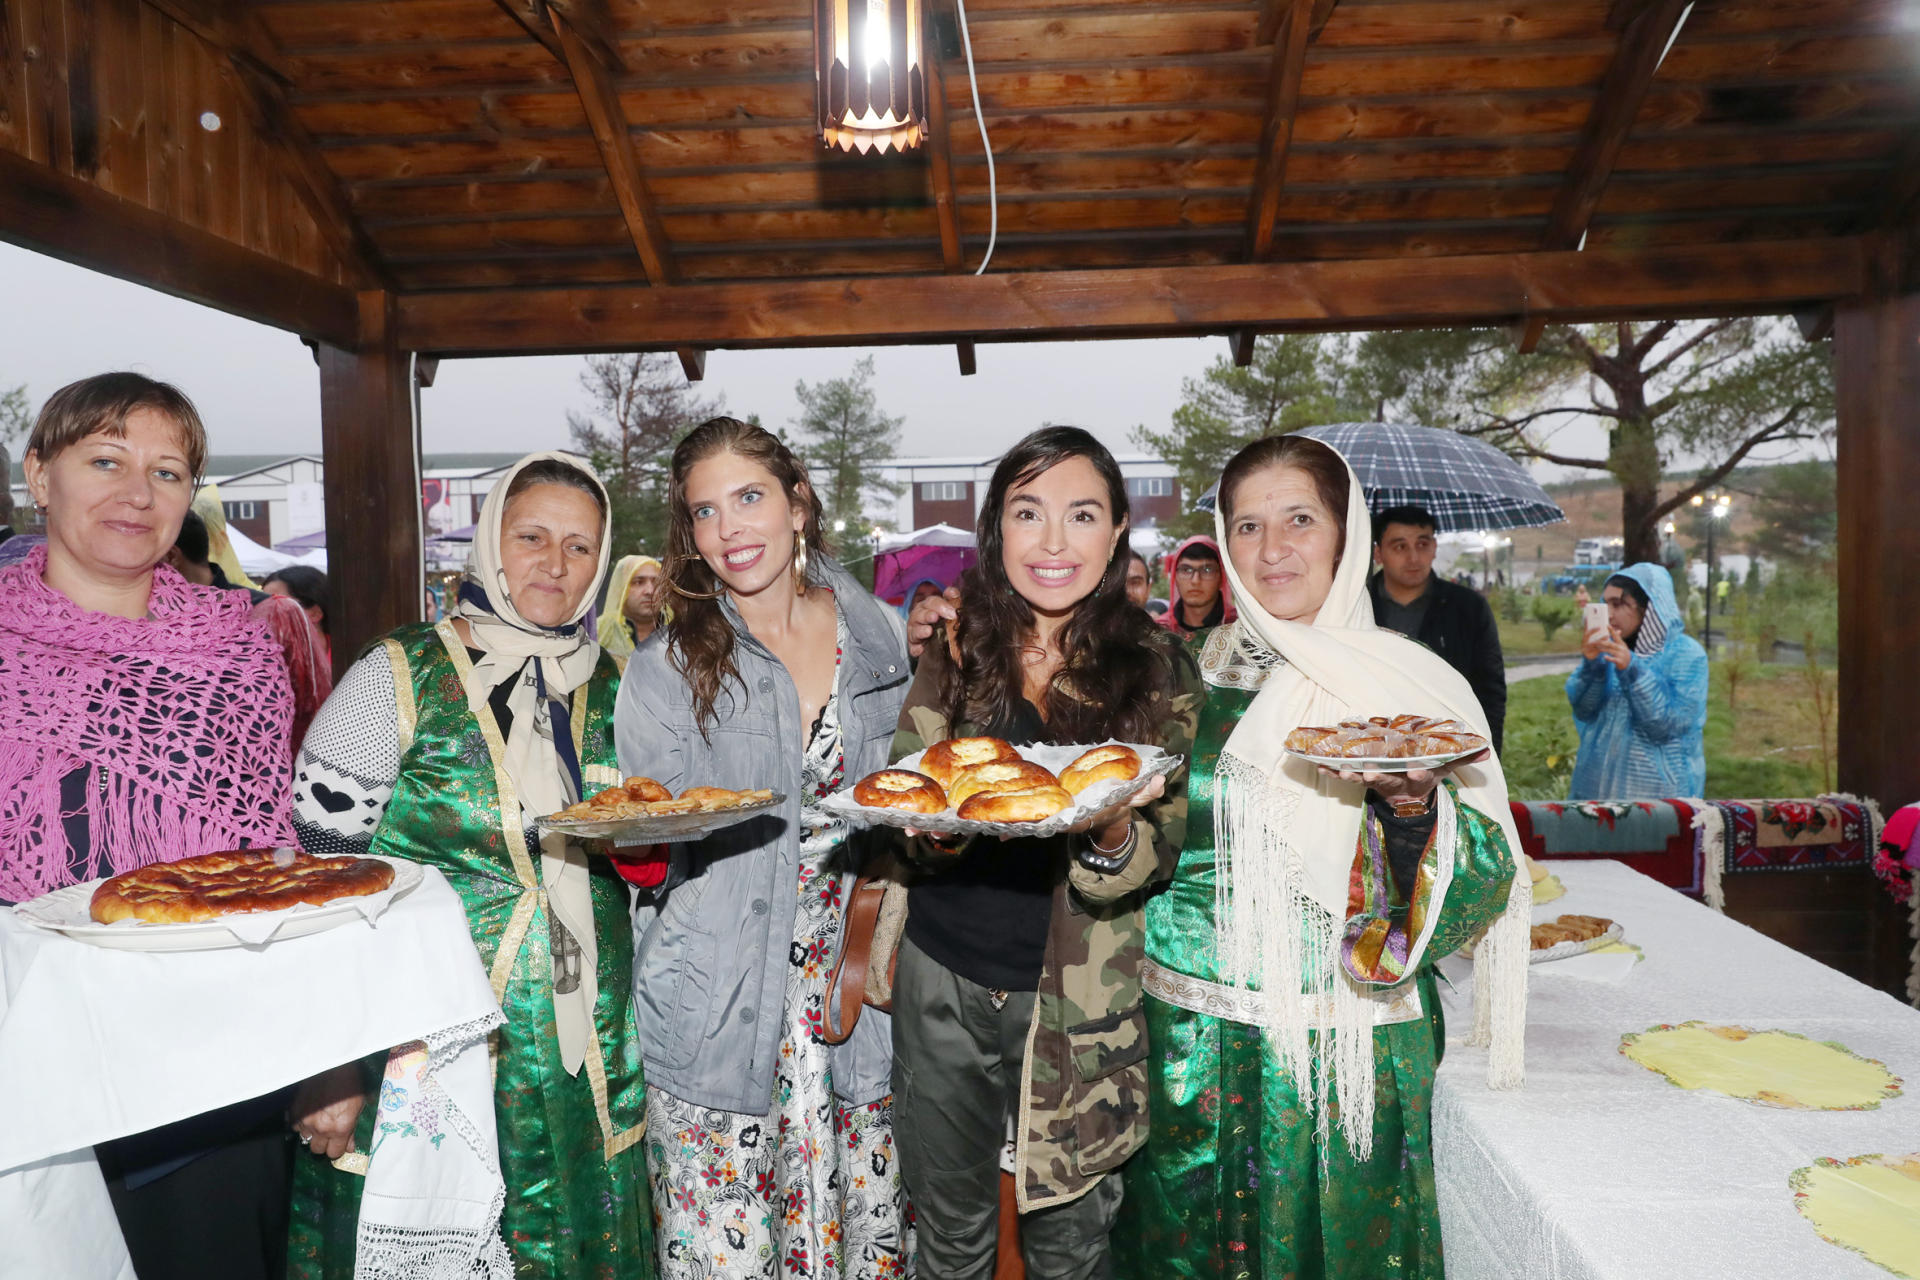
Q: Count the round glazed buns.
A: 5